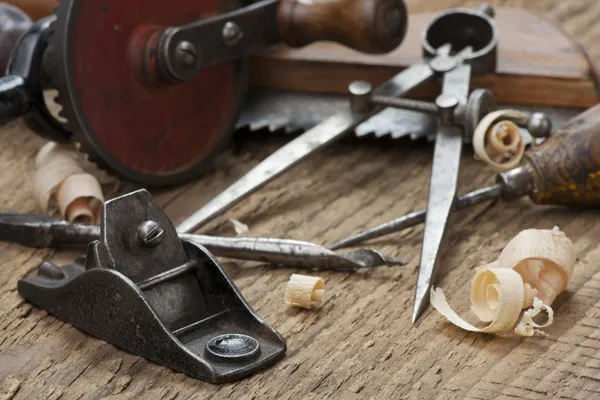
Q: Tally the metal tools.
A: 6